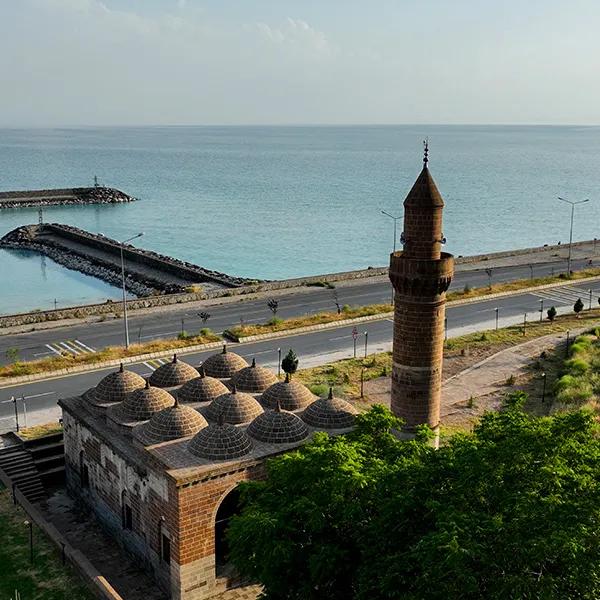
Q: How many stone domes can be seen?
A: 12